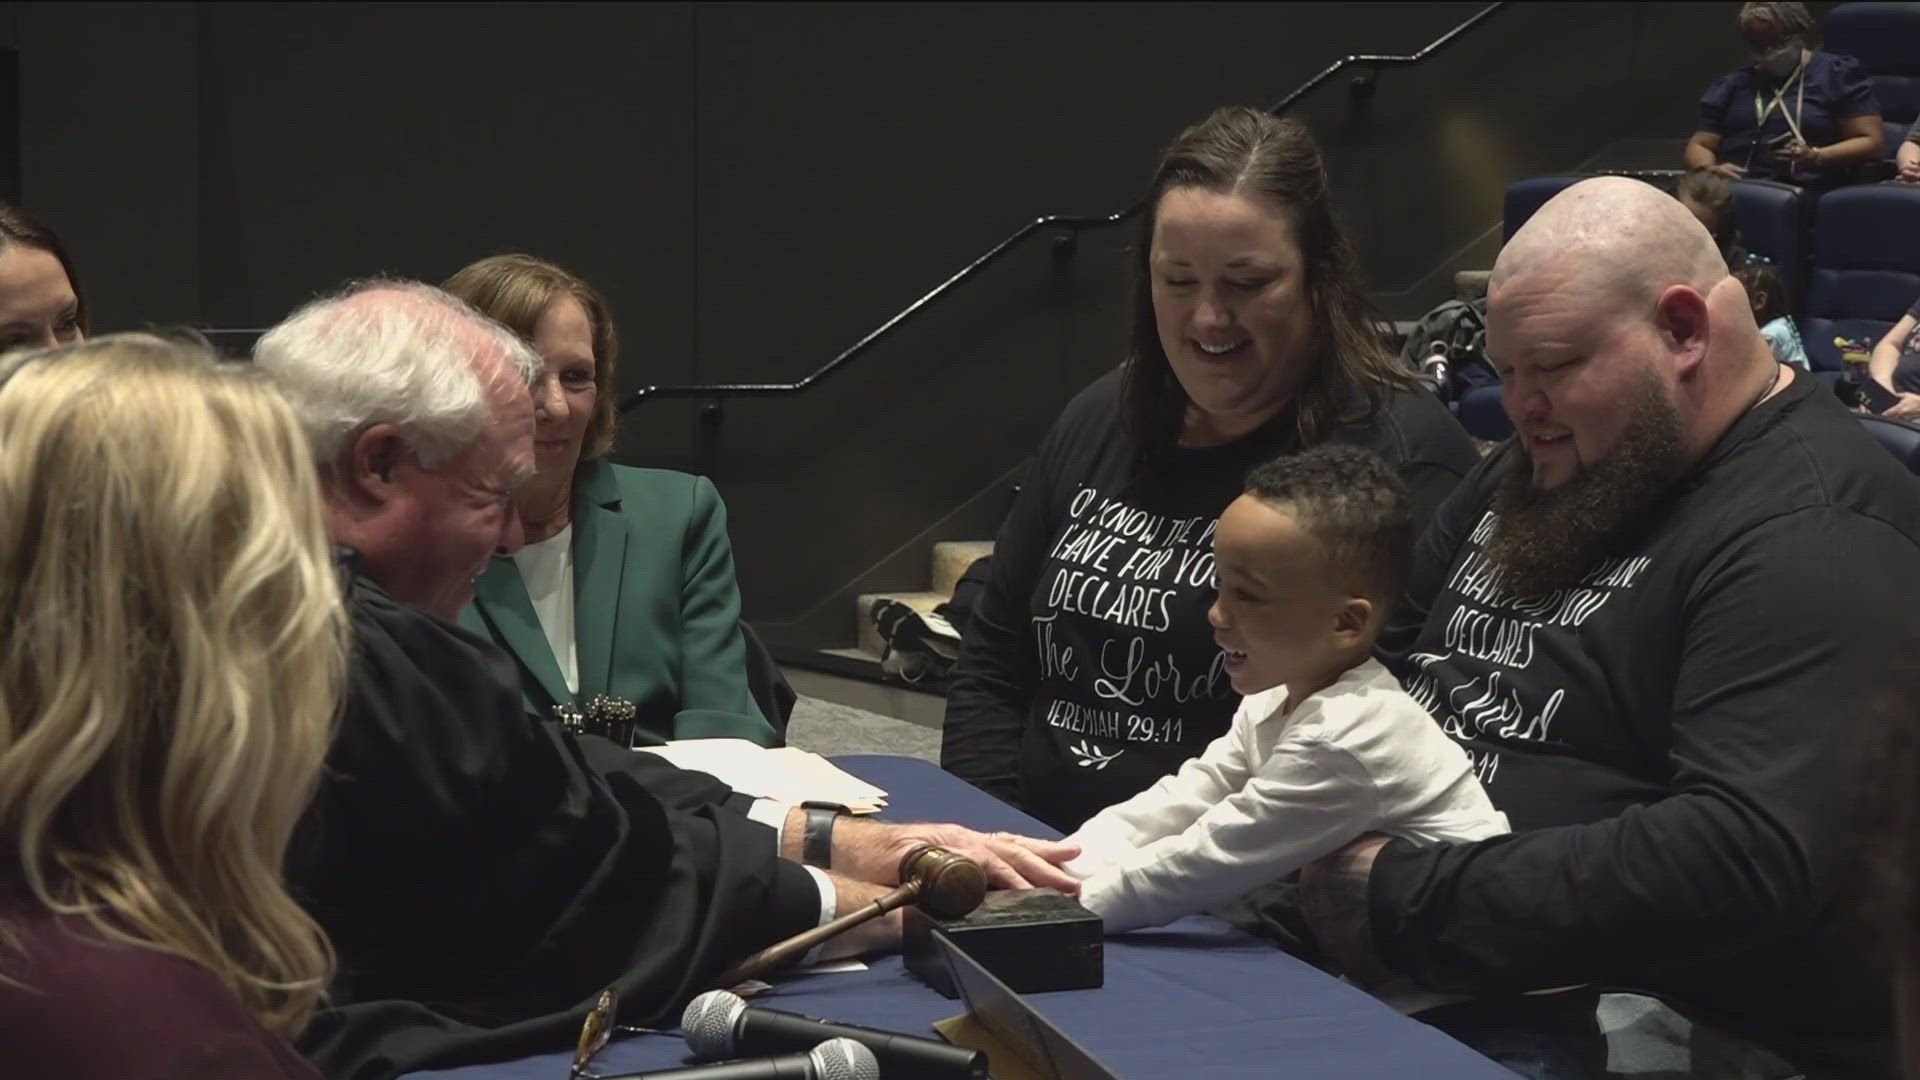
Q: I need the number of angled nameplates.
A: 1